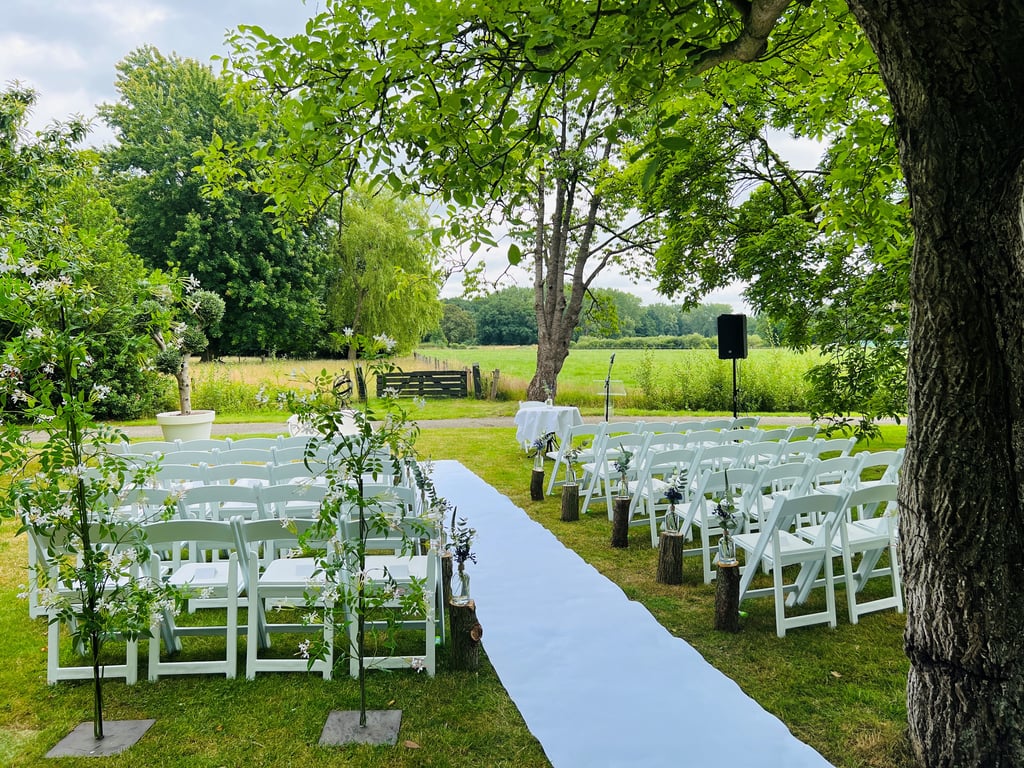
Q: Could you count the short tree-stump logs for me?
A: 7